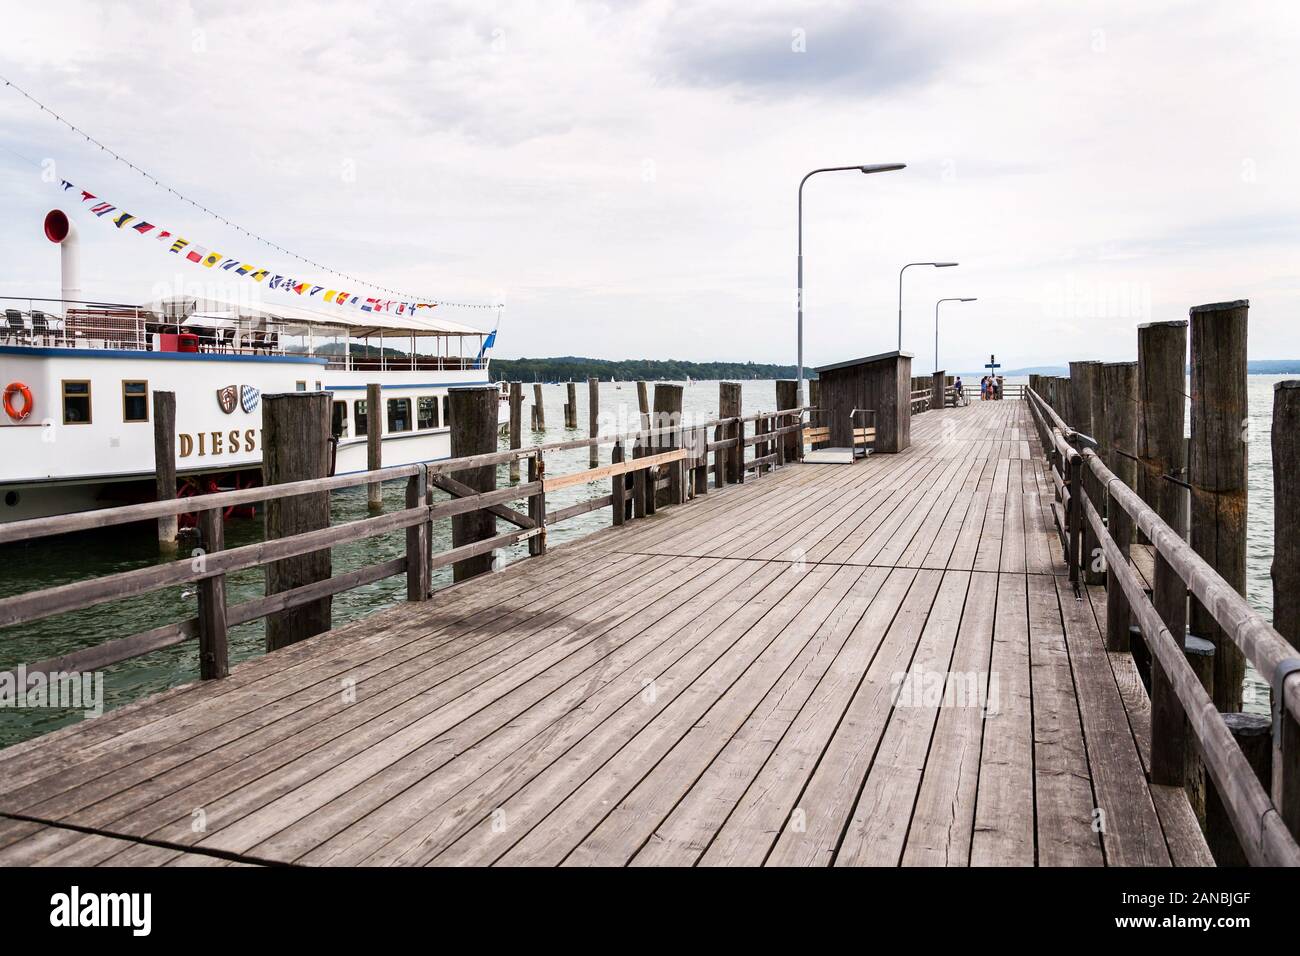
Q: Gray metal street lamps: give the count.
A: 3